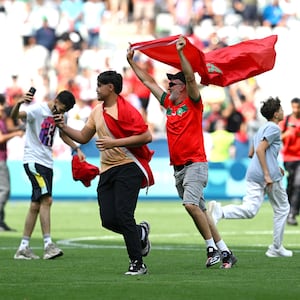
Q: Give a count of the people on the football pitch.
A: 6